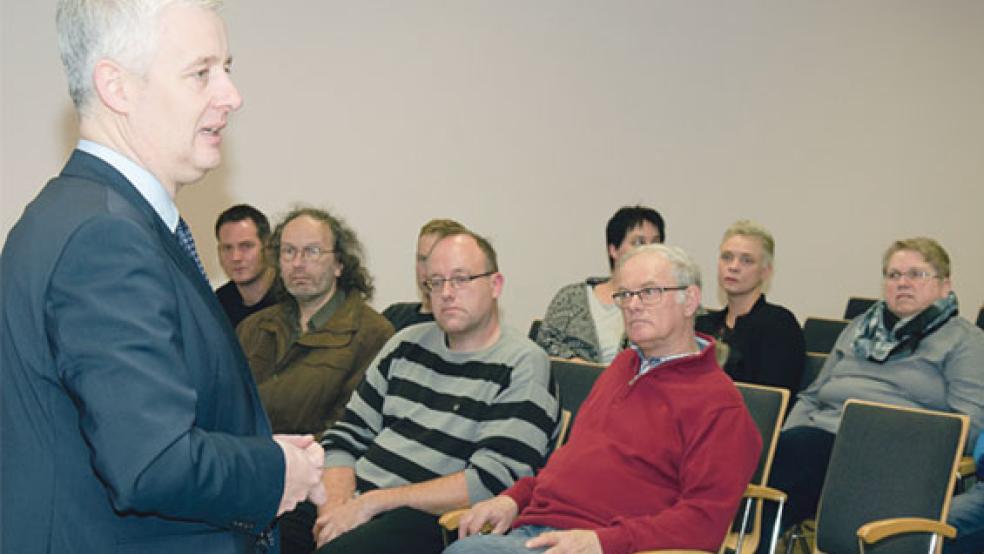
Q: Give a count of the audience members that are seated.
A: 8